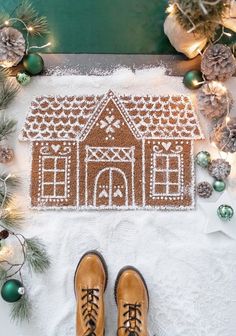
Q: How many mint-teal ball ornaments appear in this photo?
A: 4